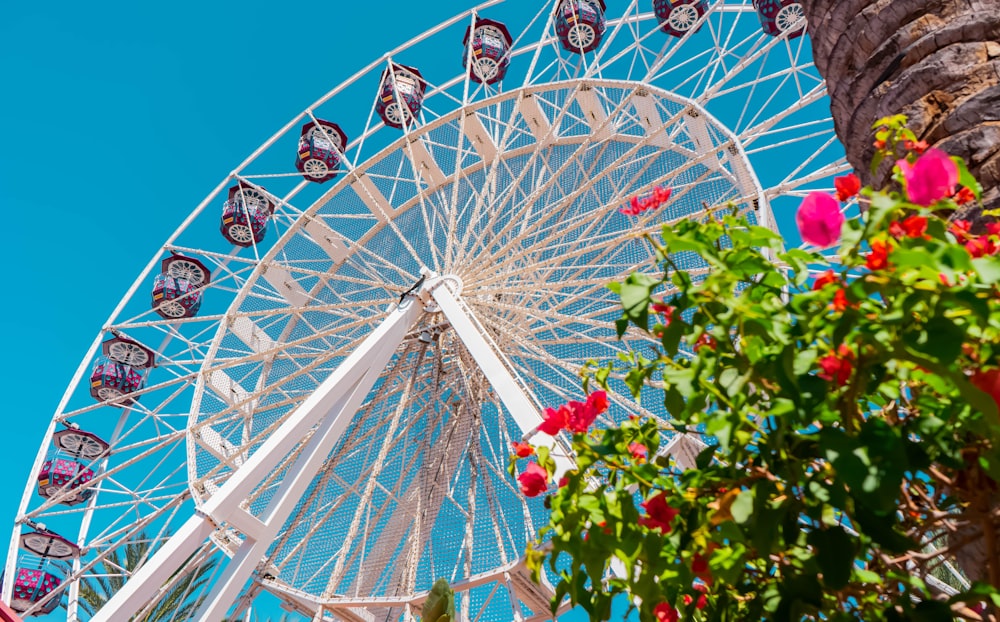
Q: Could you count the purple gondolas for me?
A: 11